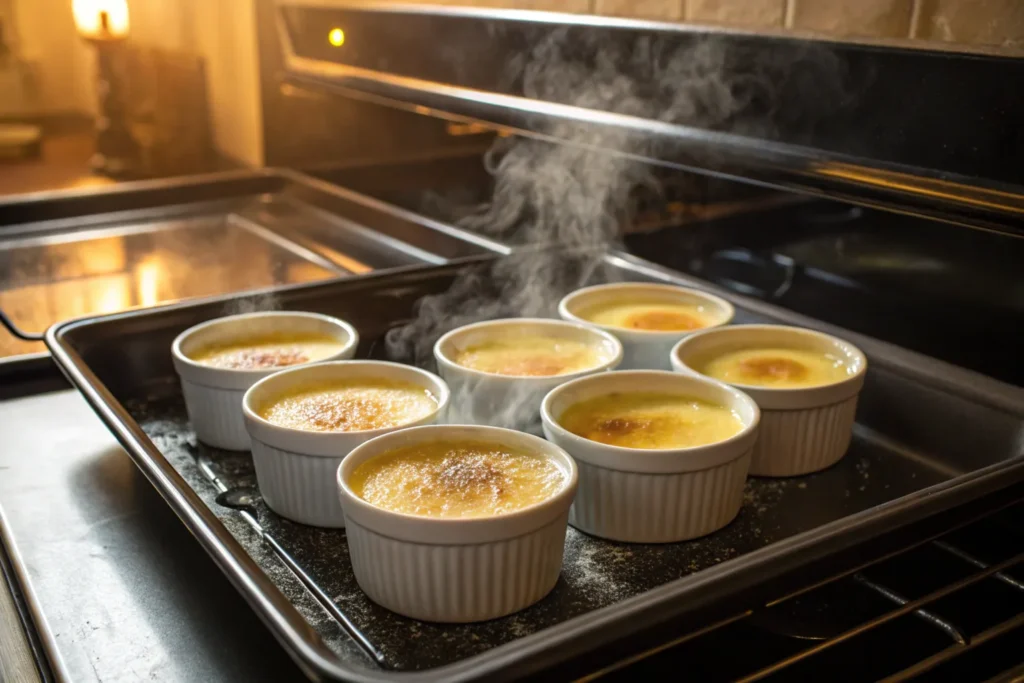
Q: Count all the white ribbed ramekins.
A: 7